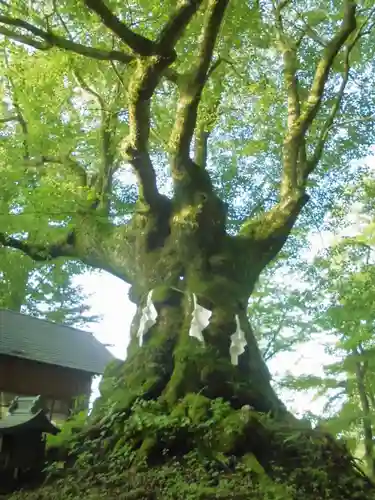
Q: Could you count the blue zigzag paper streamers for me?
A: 0